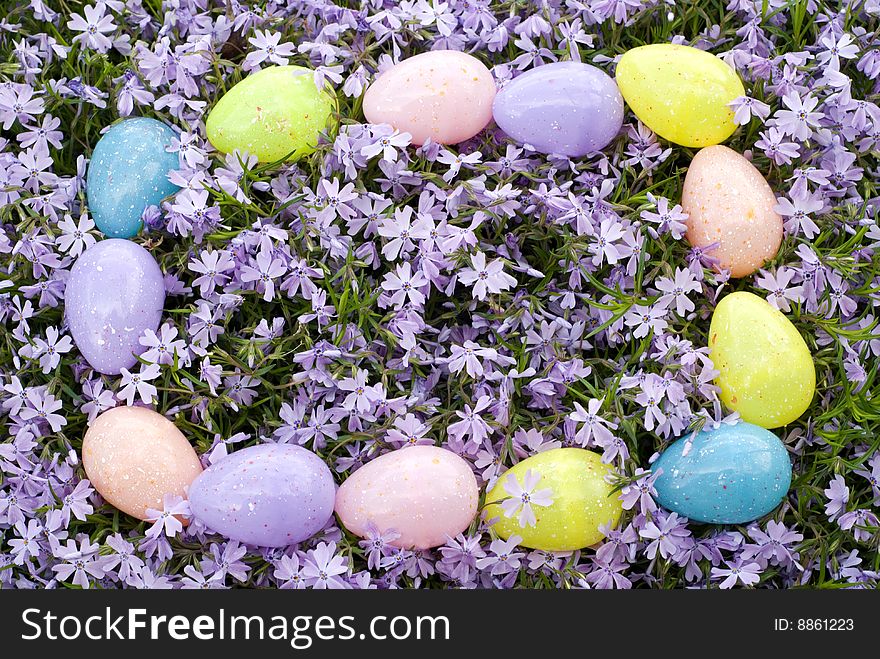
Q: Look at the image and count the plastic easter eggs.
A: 13